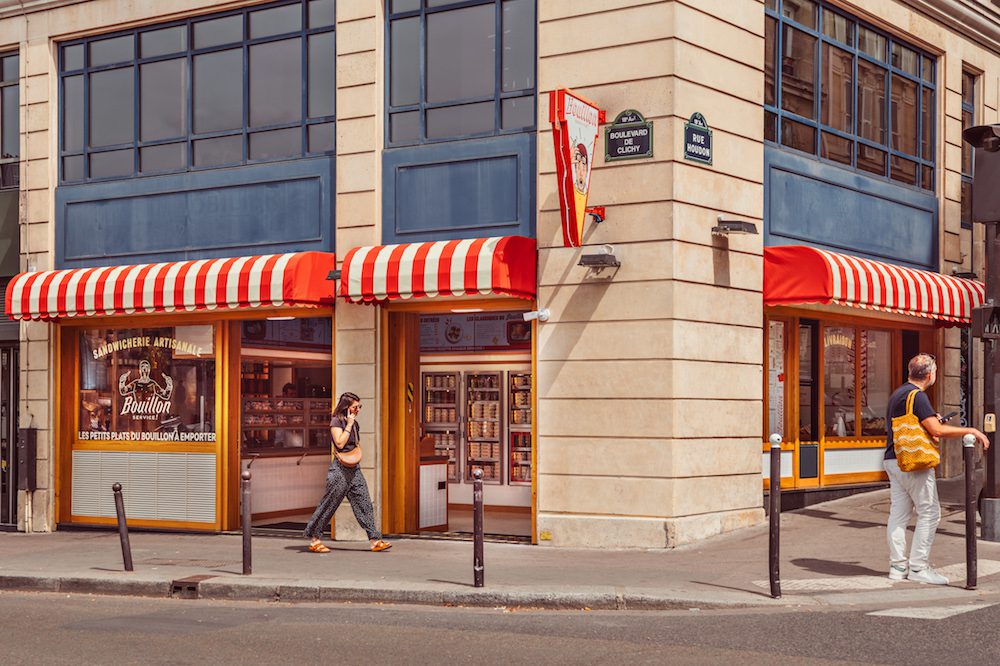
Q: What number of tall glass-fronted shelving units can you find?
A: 3